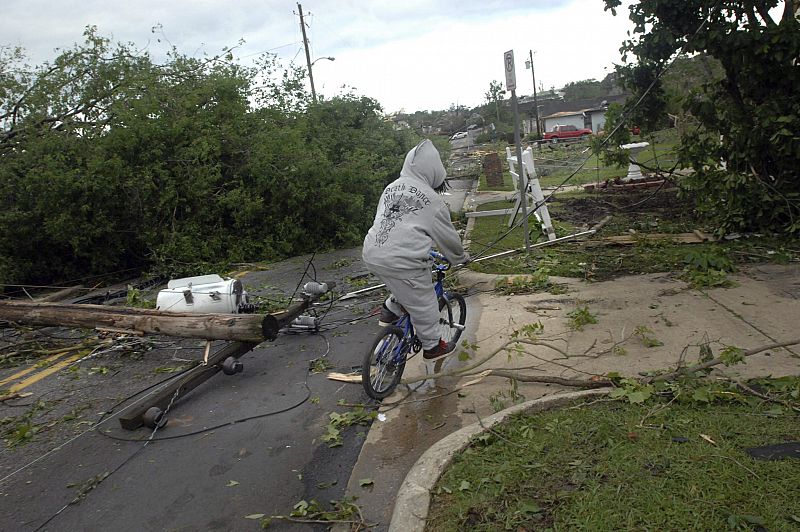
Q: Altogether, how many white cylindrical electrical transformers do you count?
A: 1